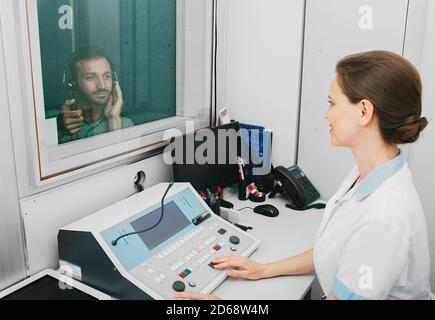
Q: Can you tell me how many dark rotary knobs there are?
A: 2